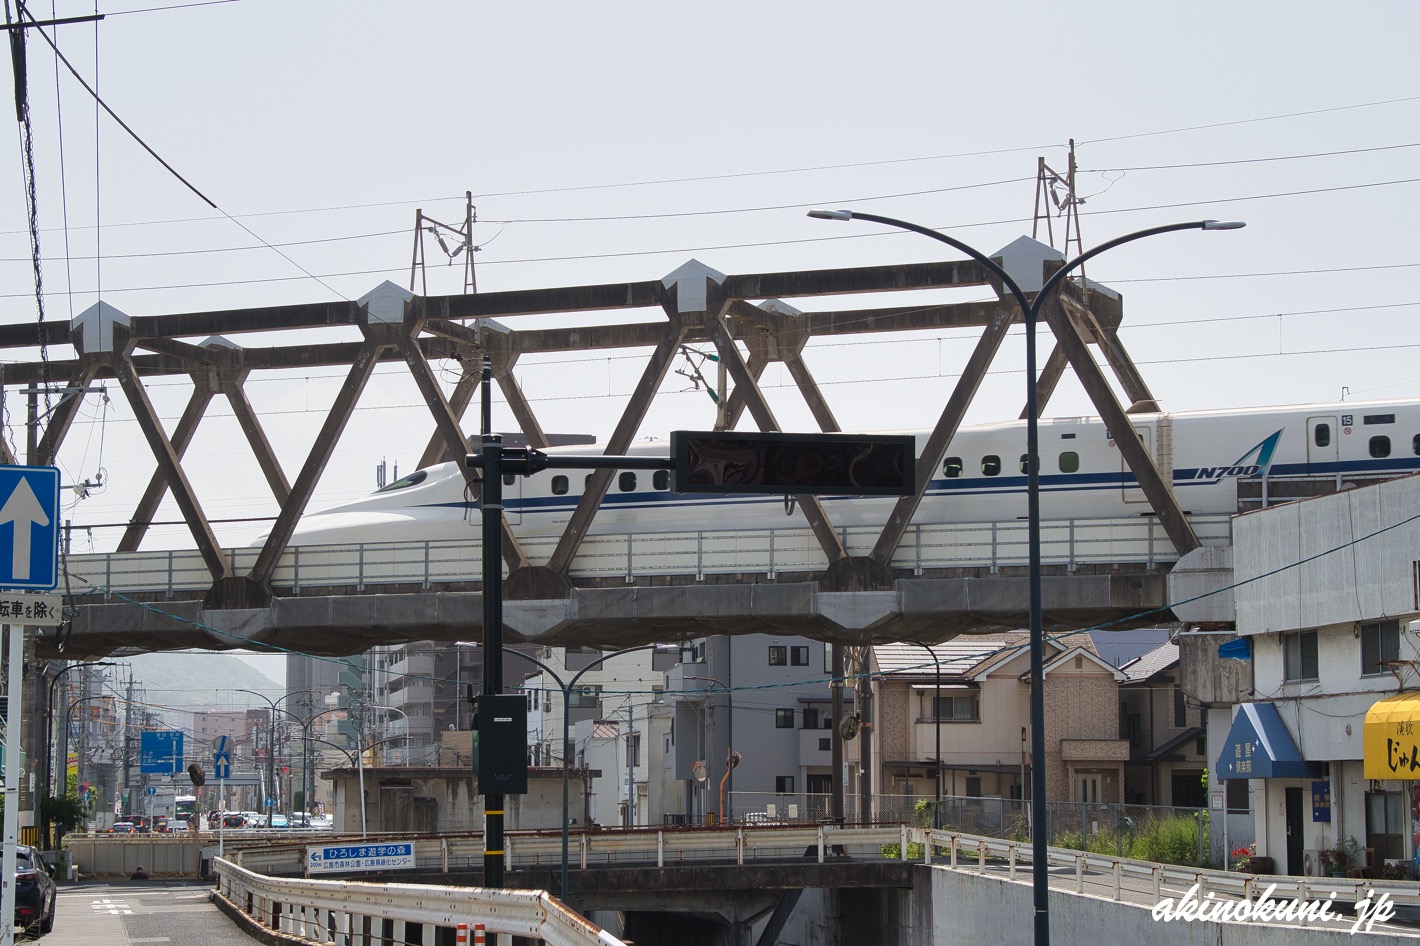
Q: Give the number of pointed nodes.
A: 8